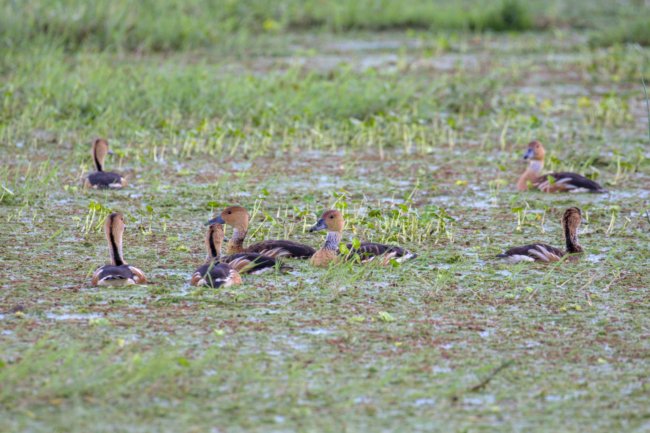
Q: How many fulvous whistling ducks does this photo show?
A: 7